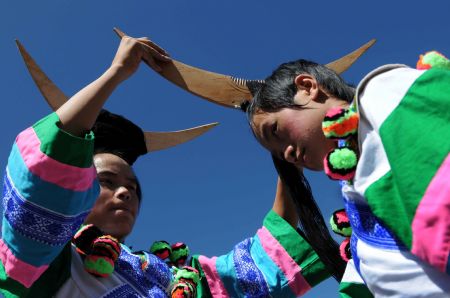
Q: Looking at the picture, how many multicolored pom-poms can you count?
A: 12